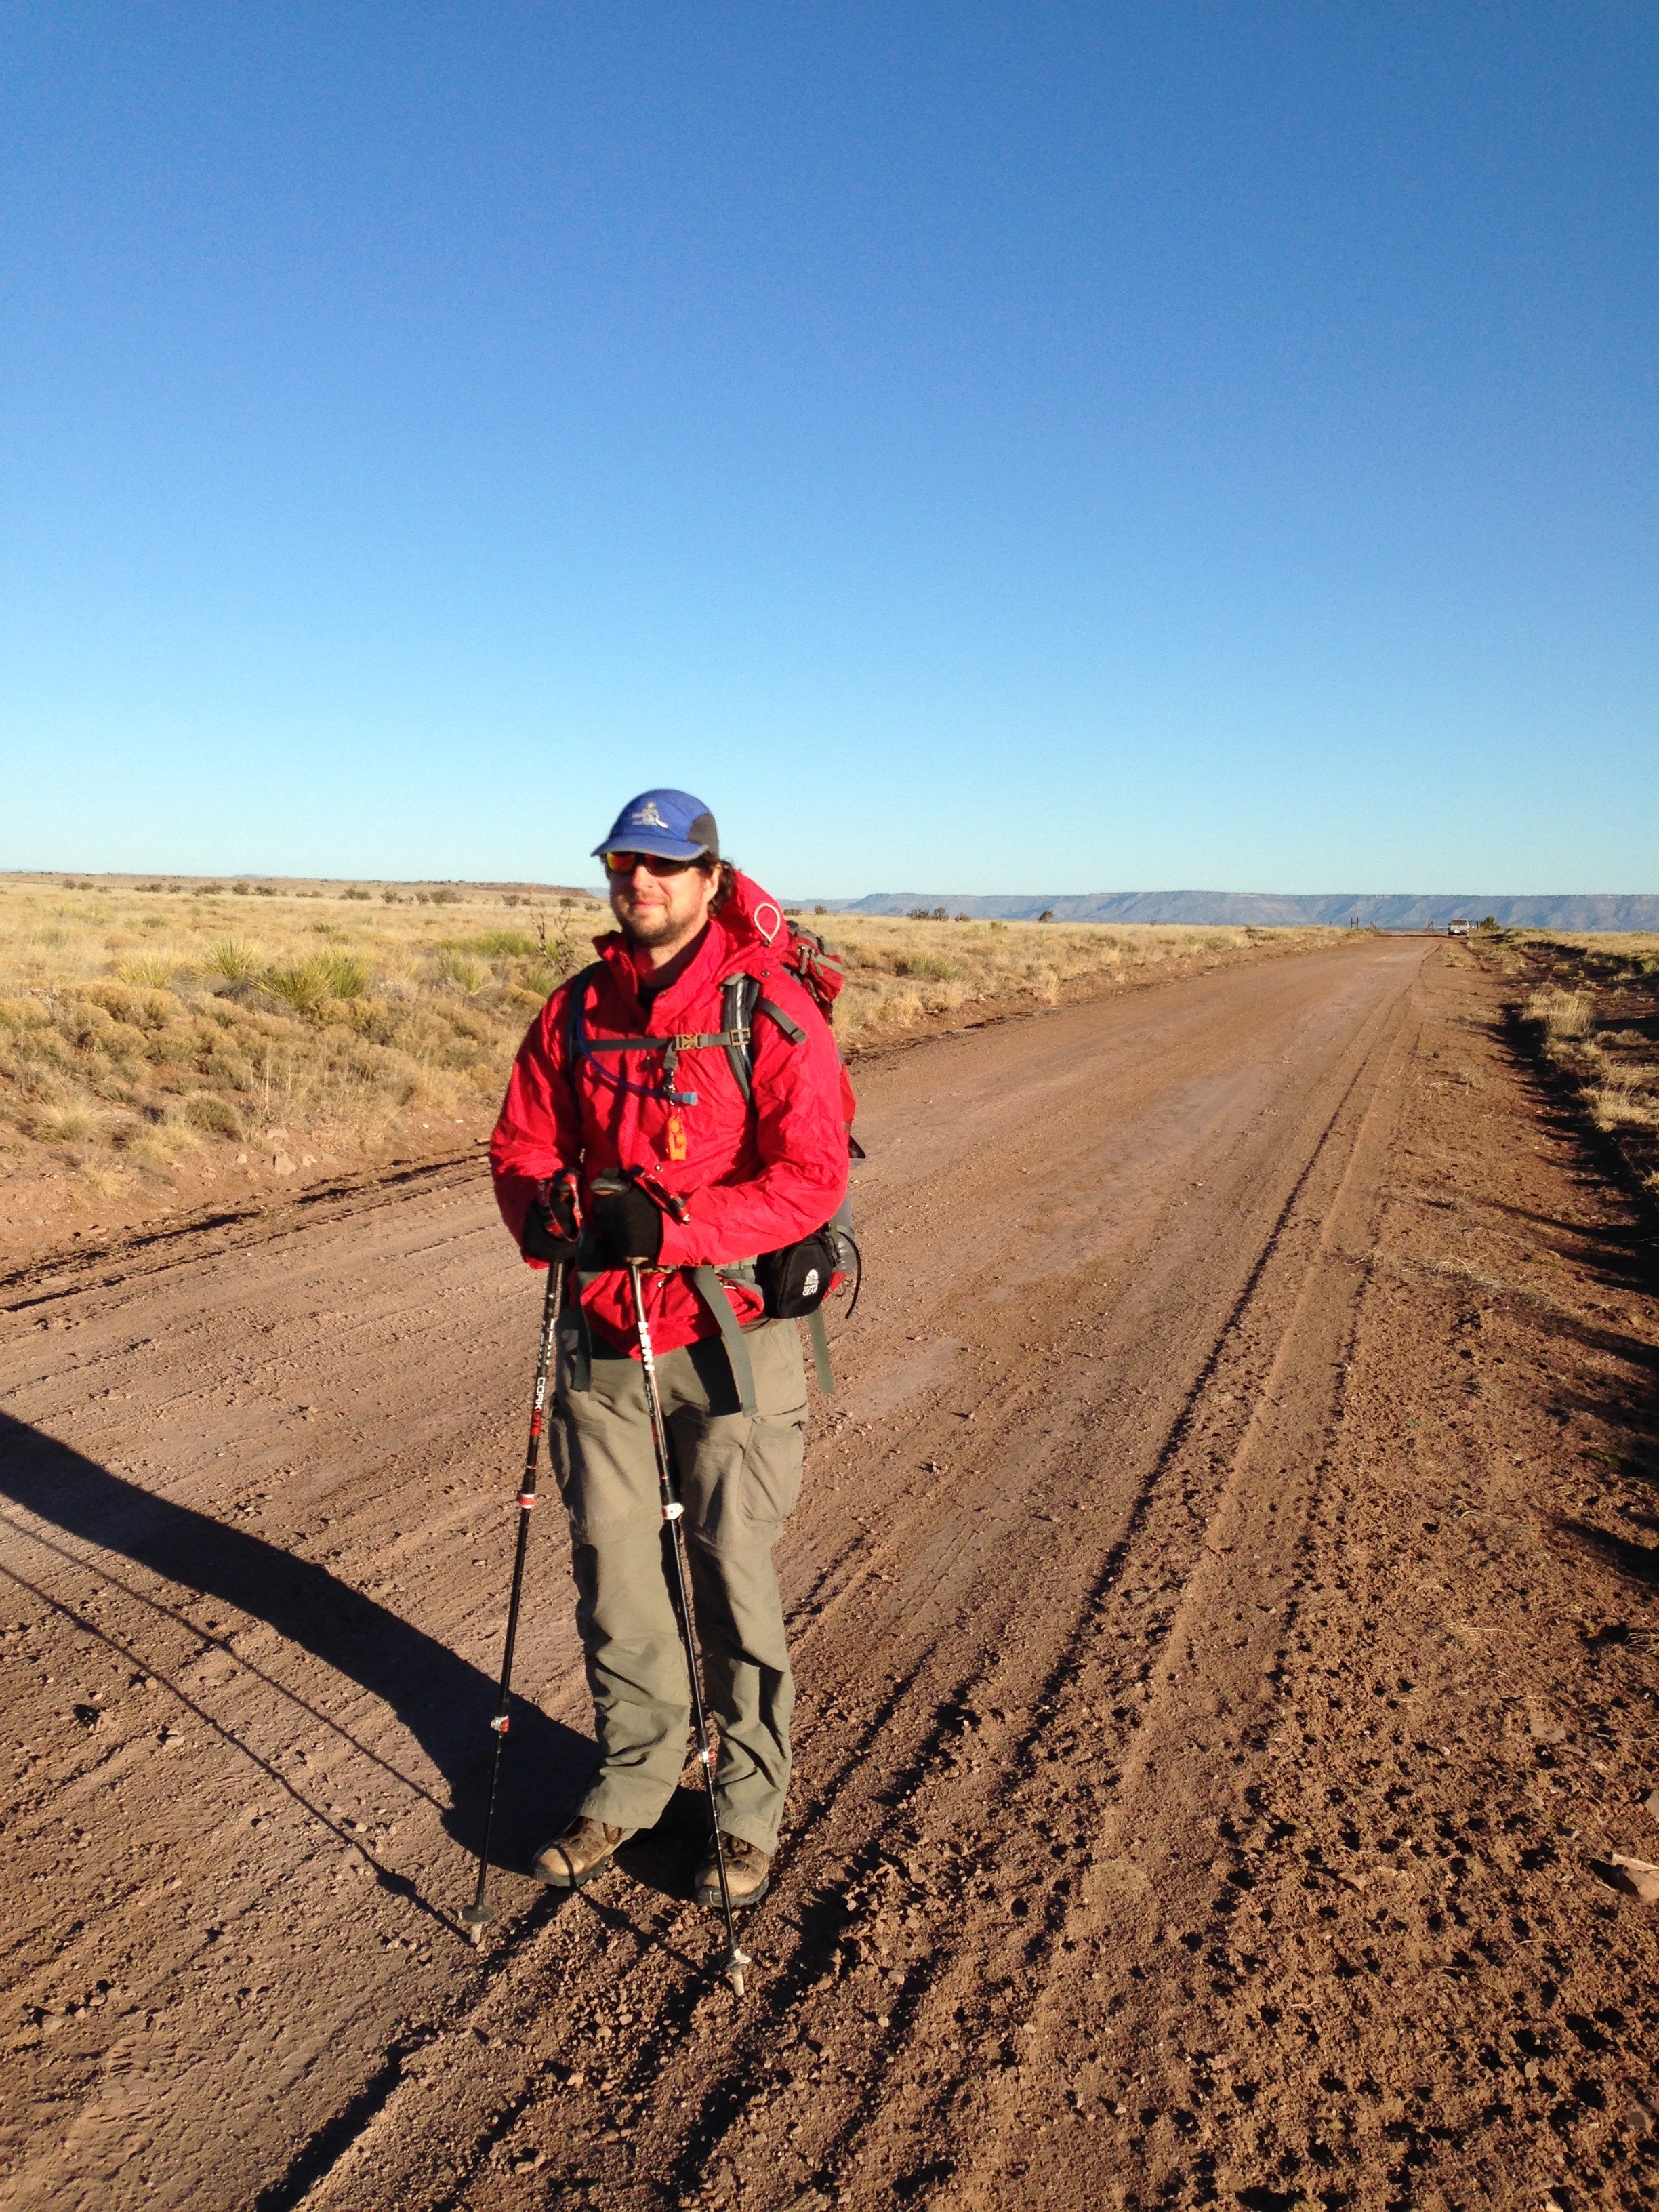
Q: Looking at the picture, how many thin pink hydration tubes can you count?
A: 0